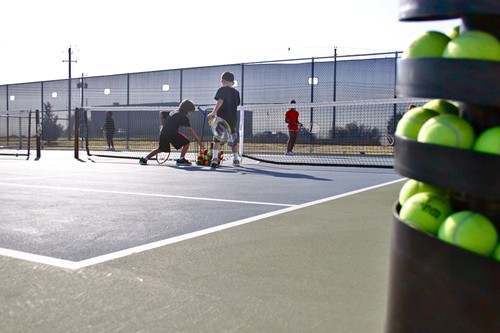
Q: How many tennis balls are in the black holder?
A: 11